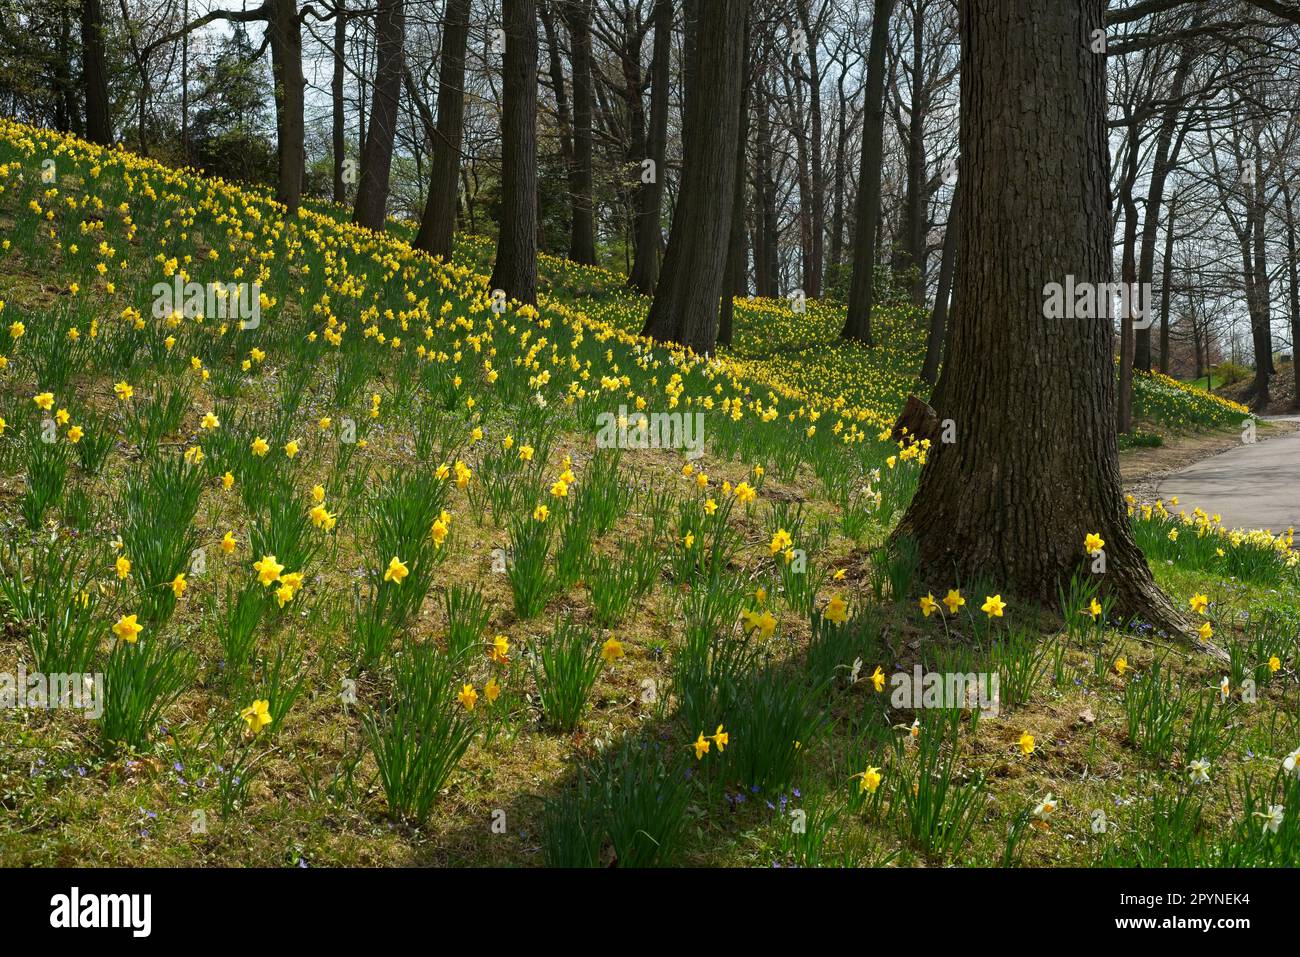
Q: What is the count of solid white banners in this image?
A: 0